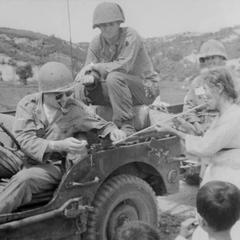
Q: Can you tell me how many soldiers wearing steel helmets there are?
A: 3